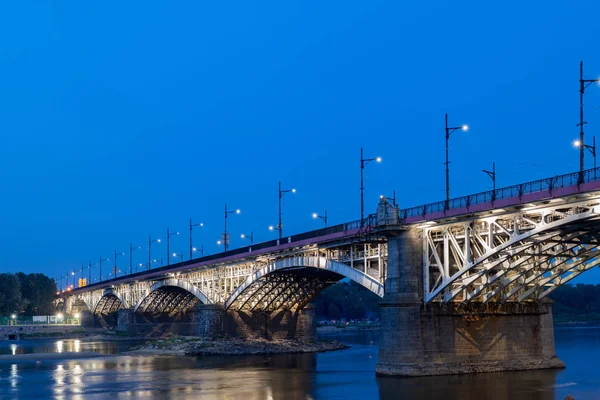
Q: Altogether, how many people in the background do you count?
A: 0